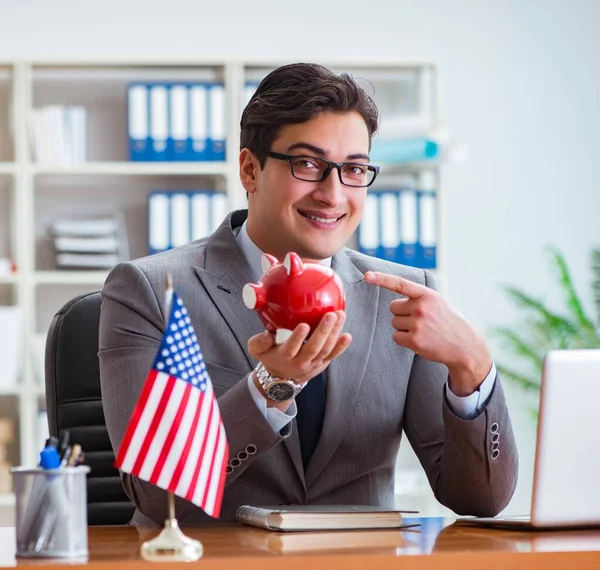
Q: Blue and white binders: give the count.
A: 13